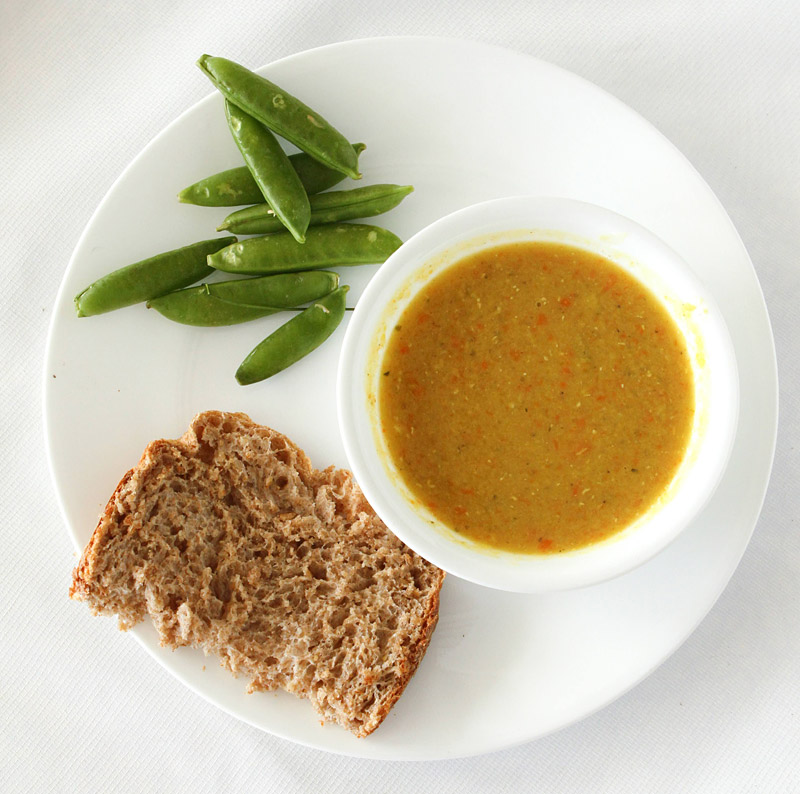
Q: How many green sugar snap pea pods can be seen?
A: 8